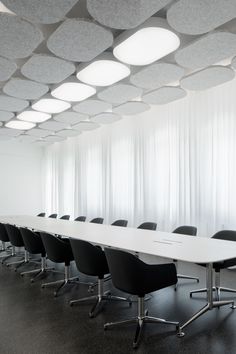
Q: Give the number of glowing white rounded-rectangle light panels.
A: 6